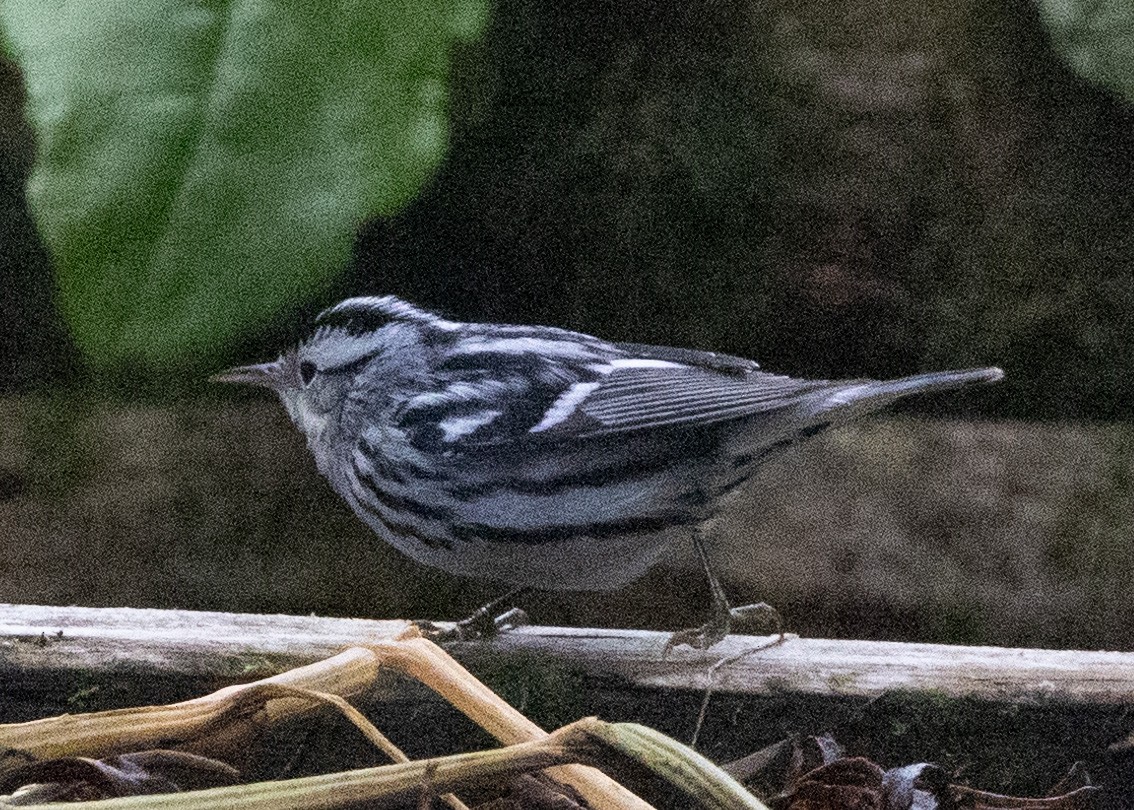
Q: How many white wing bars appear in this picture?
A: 2